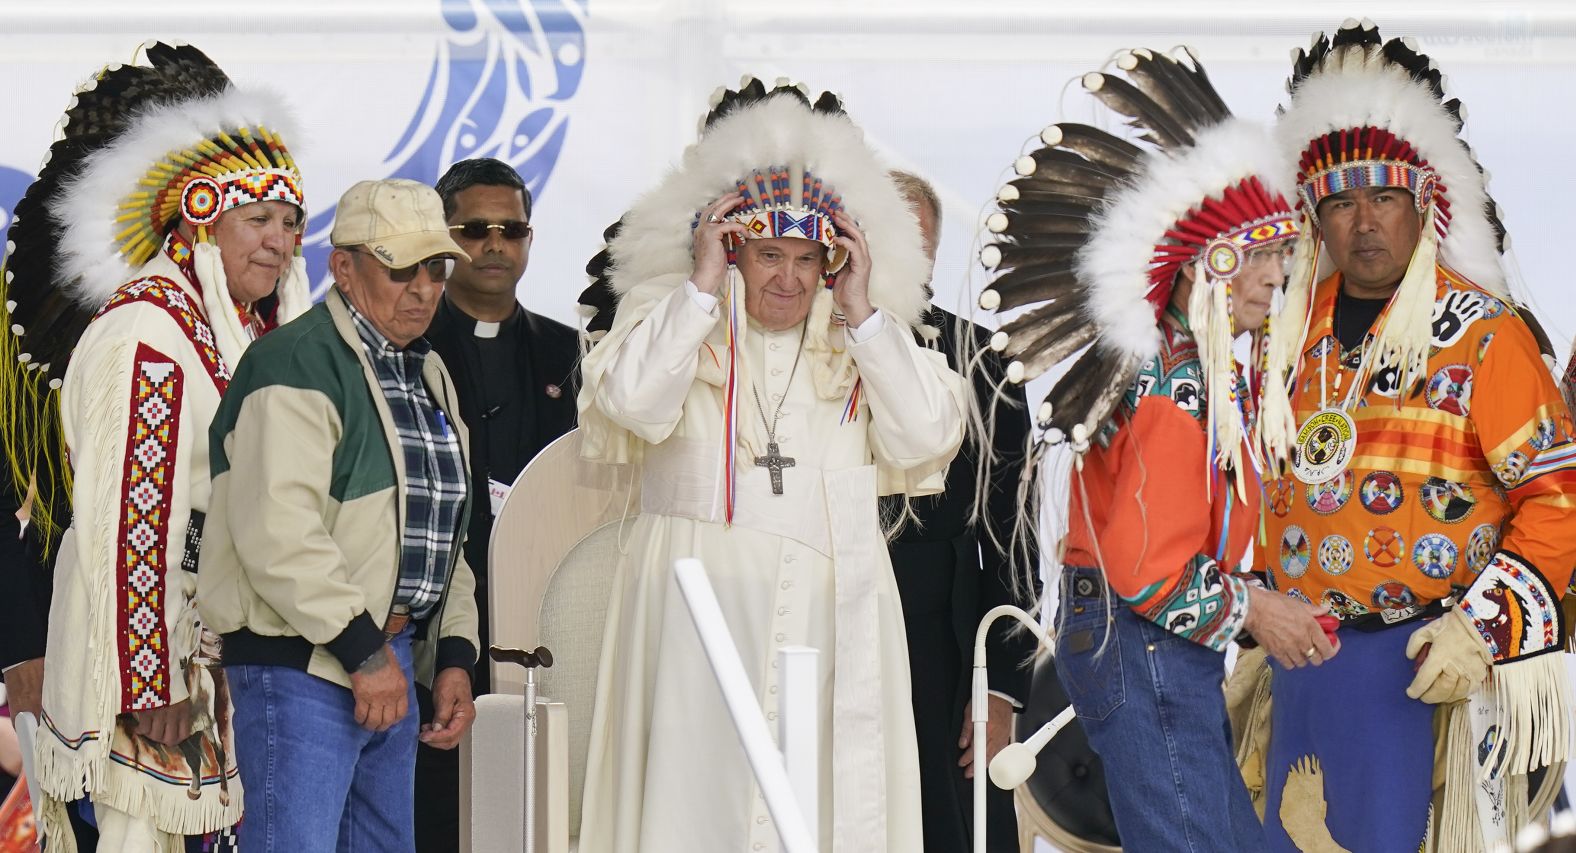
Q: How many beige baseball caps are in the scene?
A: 1